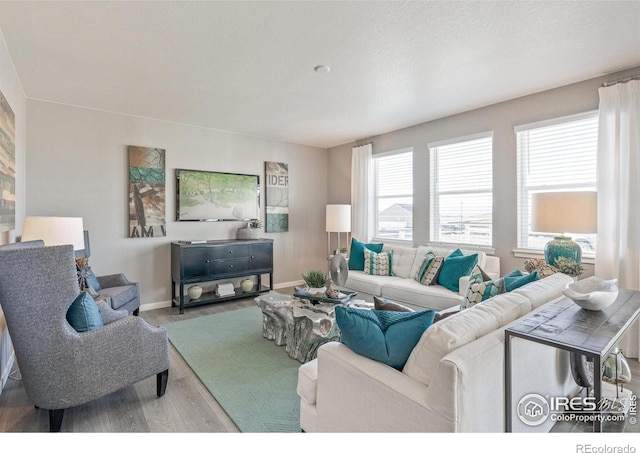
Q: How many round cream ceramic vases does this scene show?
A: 2